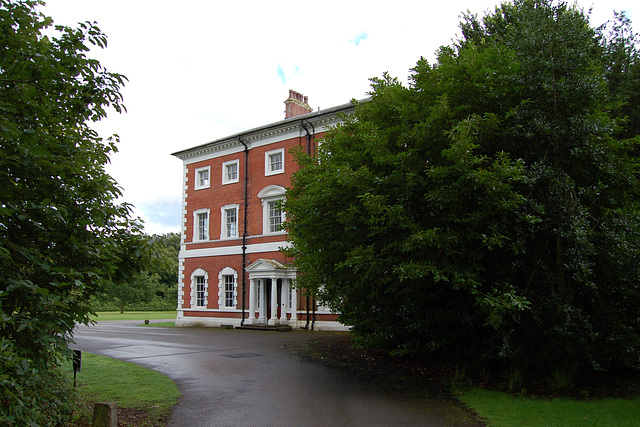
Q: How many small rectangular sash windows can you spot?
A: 3